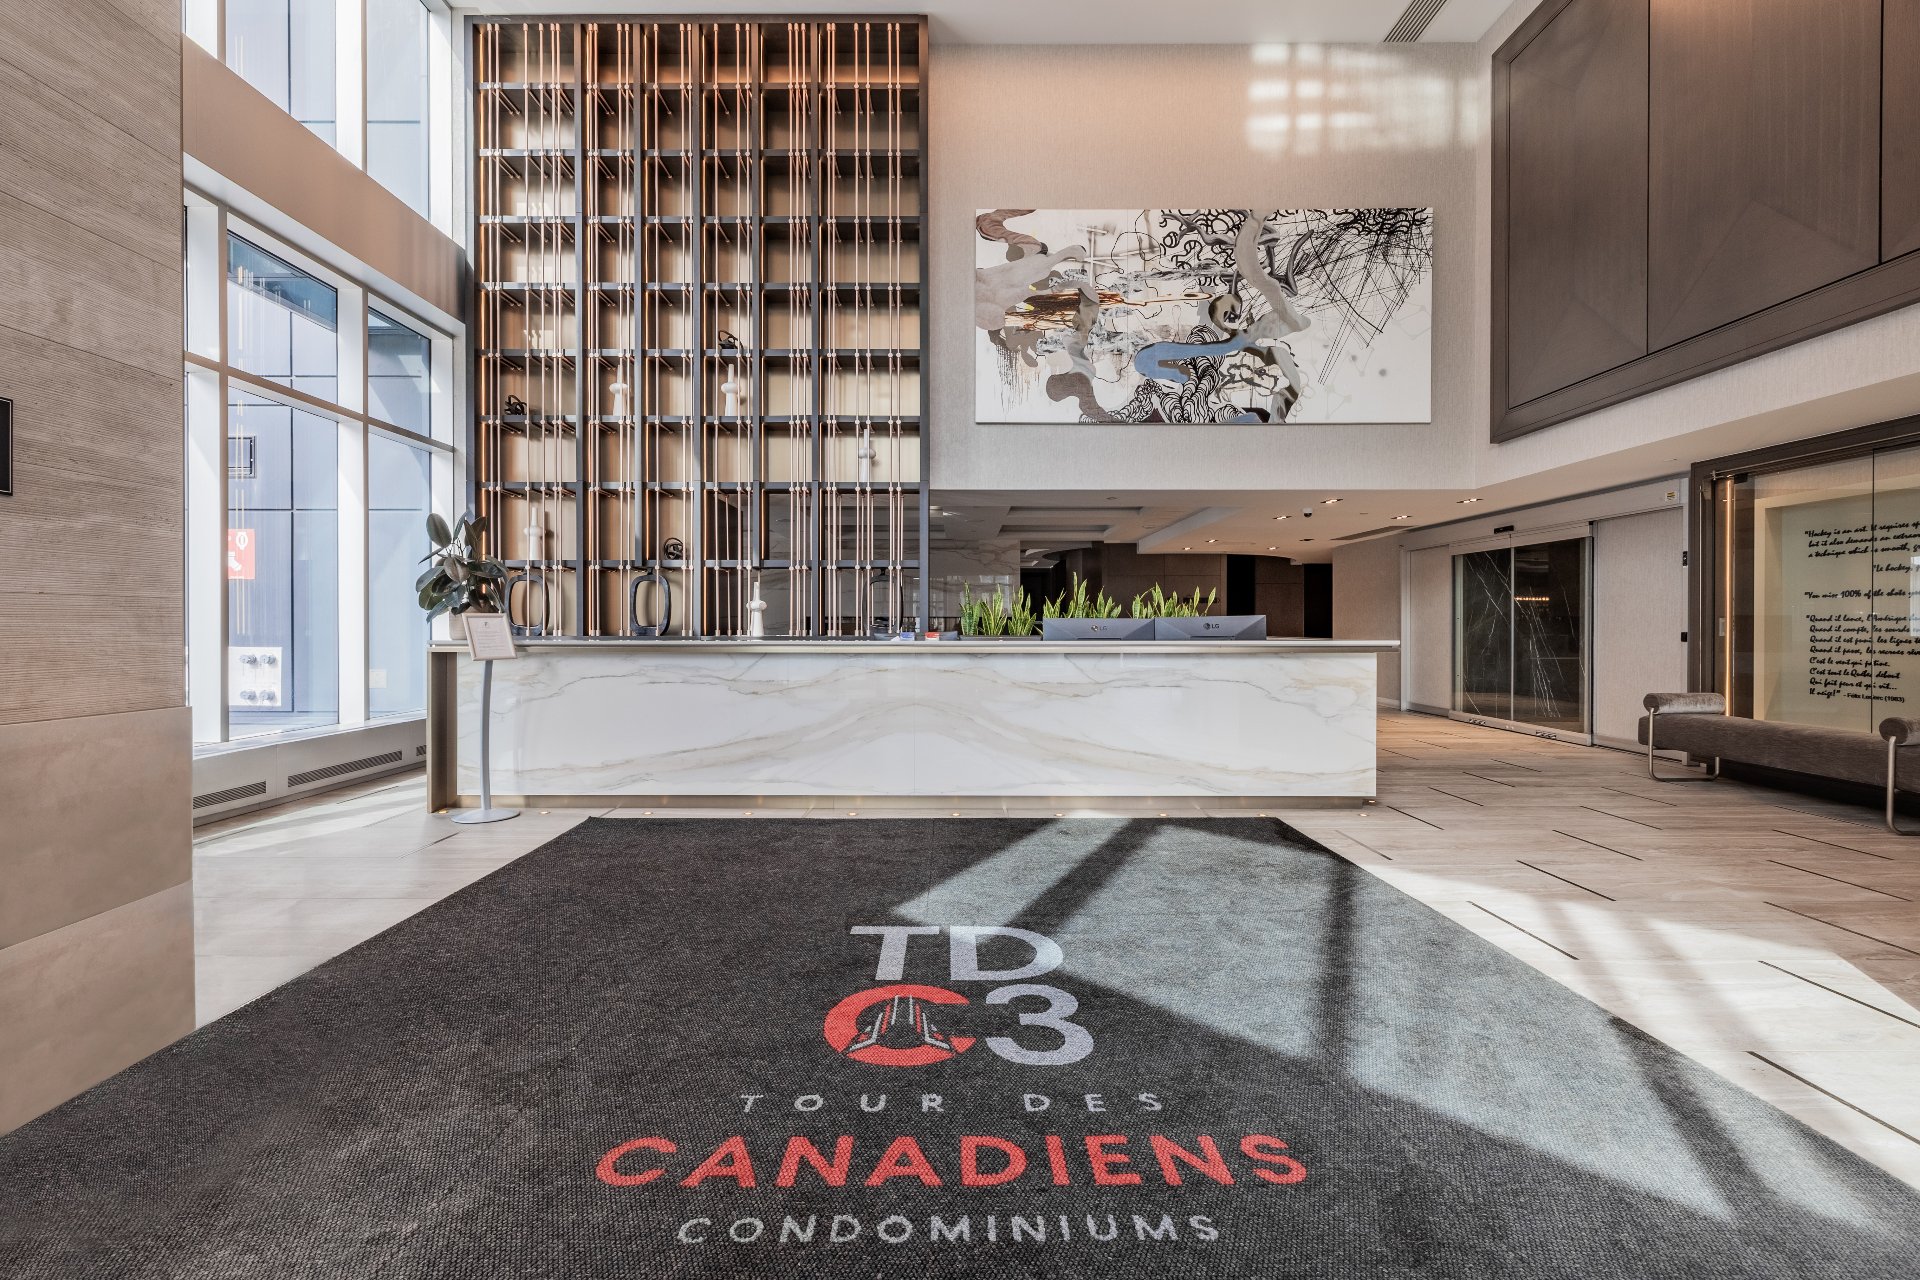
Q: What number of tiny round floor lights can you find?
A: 11